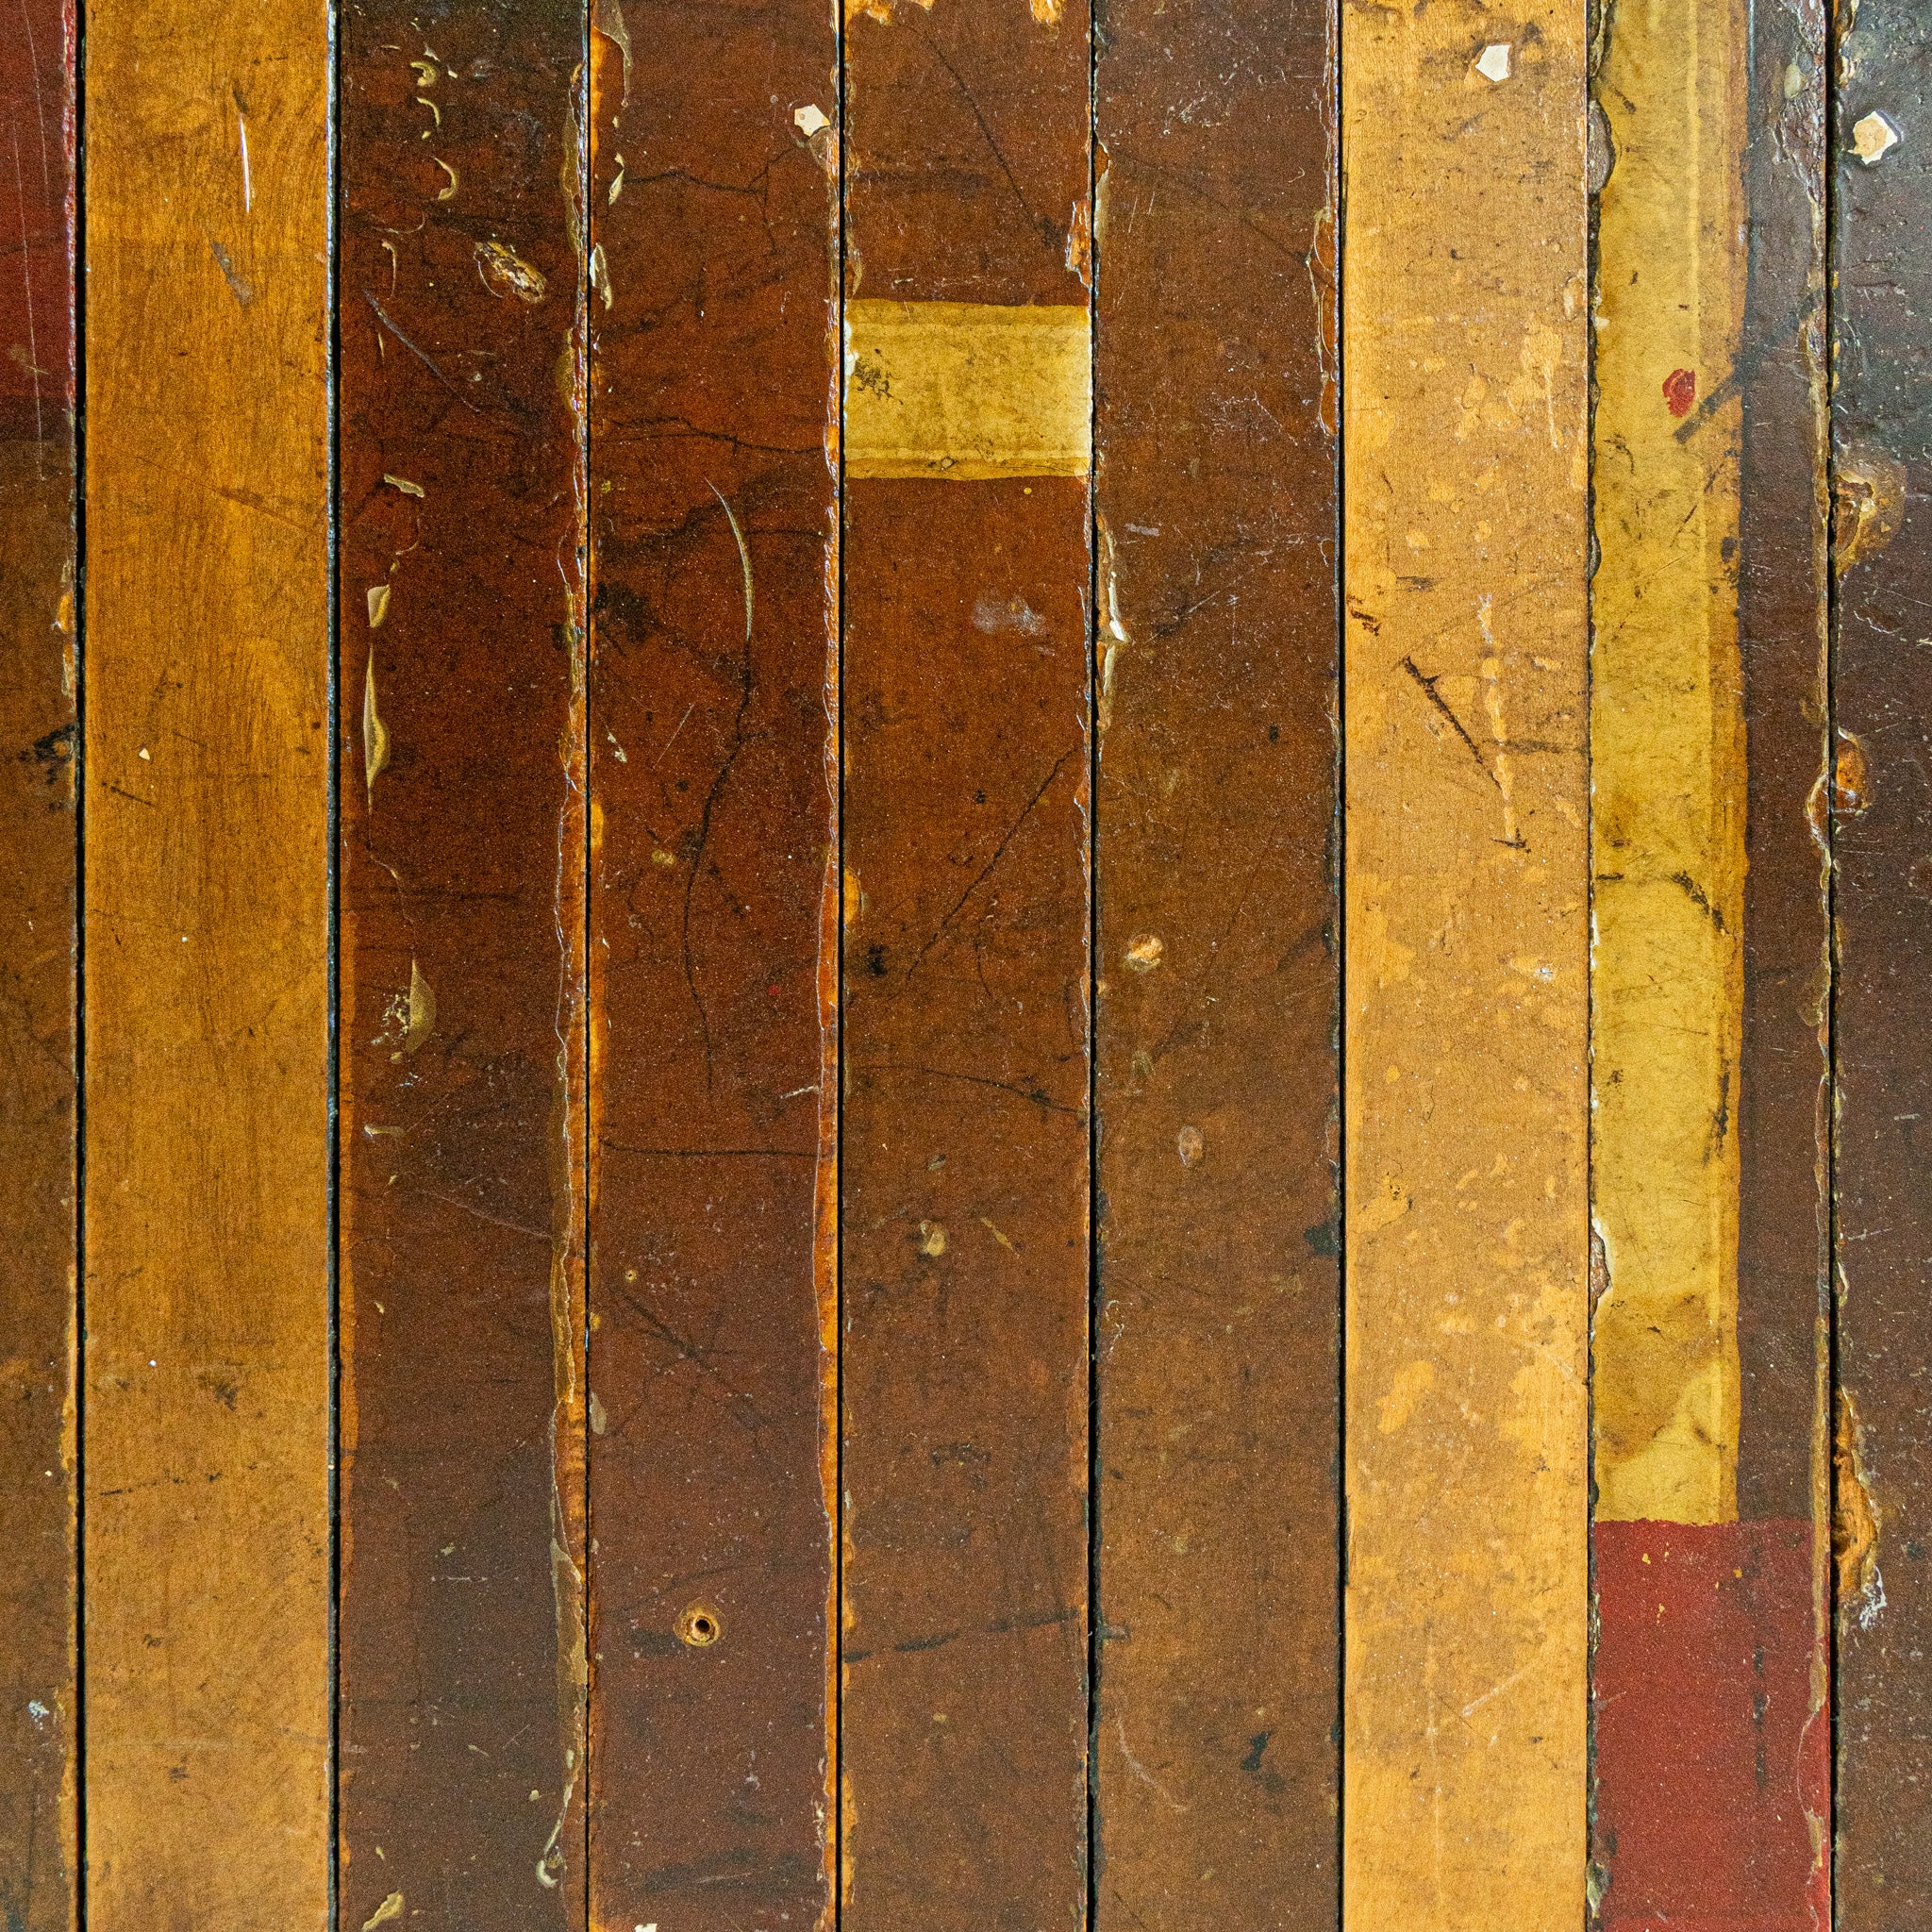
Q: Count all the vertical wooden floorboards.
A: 9